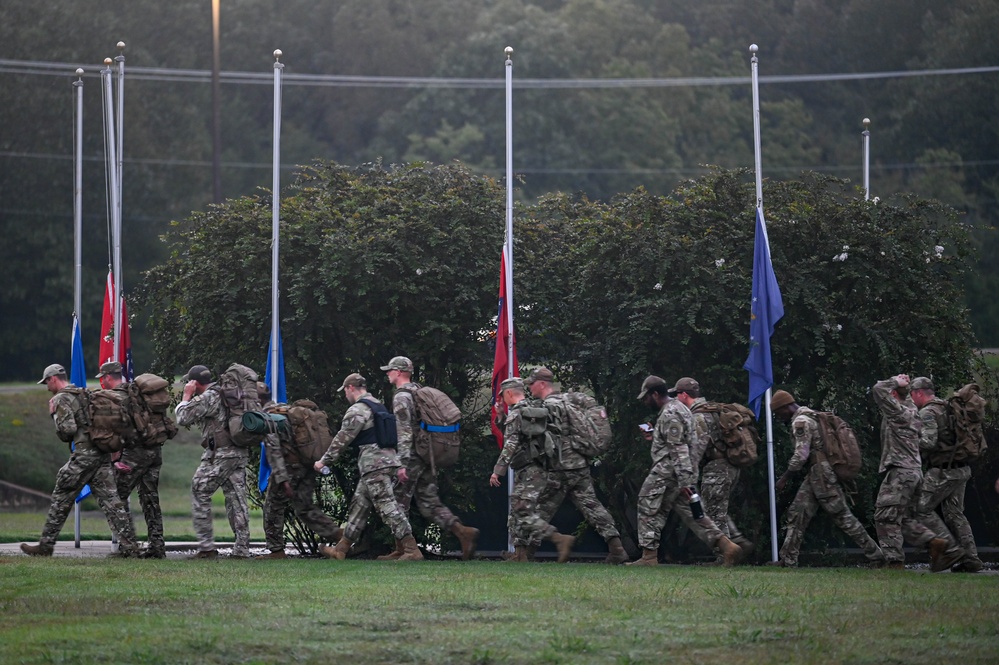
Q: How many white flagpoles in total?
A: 7